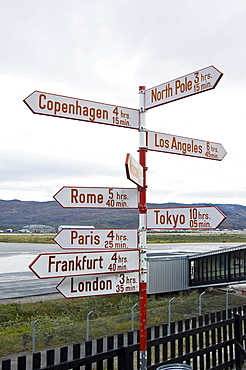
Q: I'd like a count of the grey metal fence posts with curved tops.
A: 6